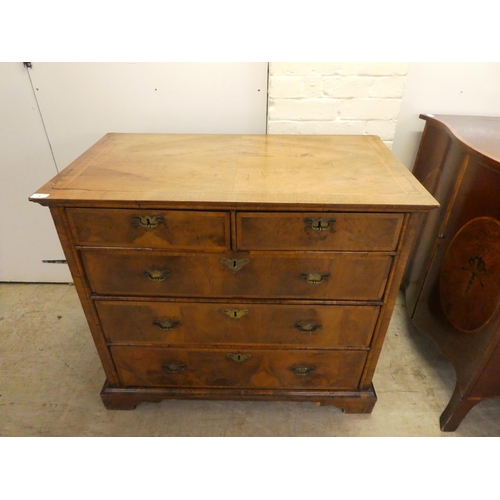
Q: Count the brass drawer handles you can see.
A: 8